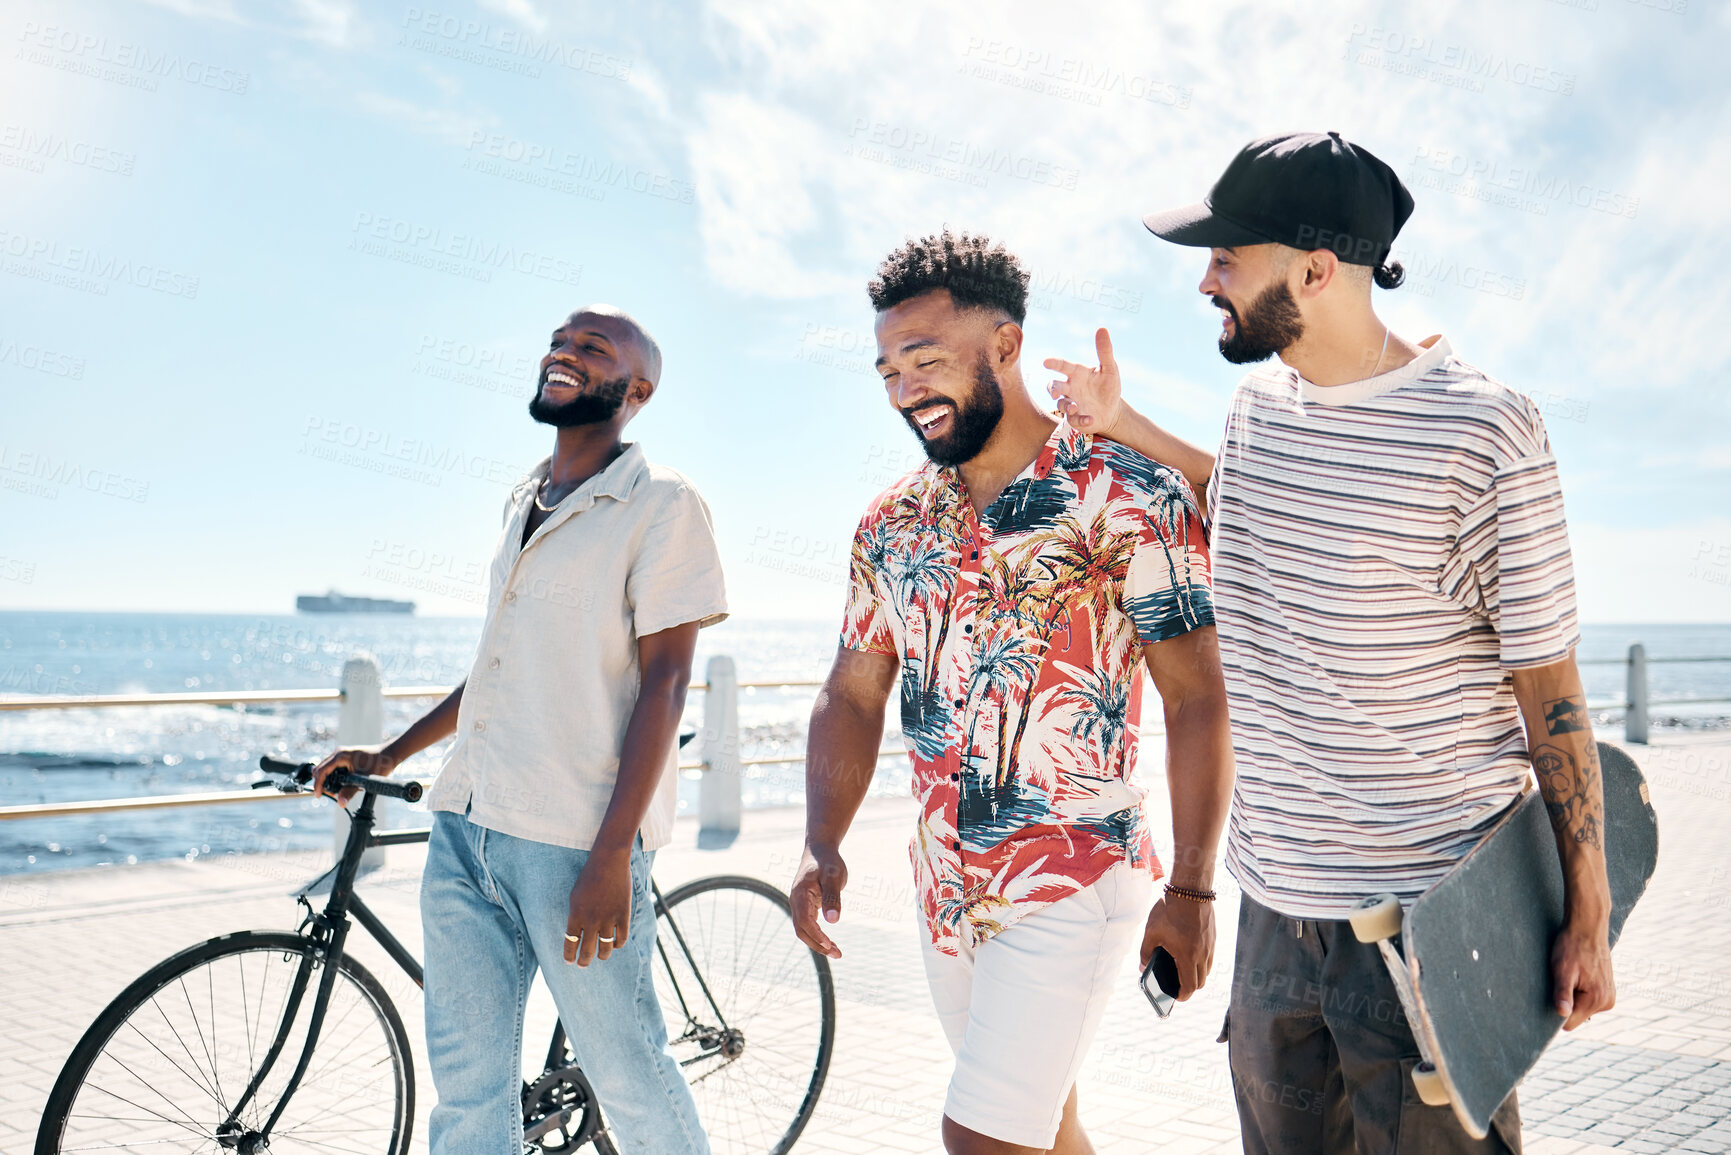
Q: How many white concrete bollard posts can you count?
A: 3